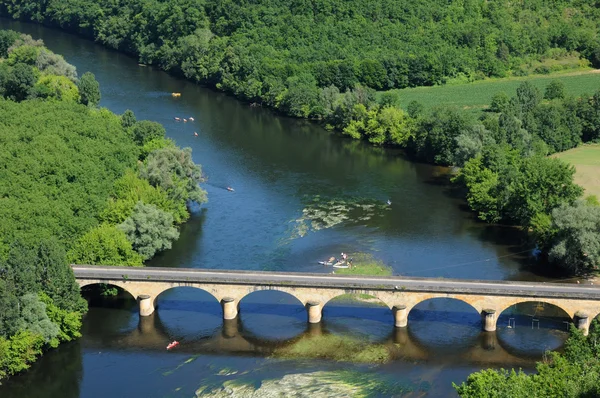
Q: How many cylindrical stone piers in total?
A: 6